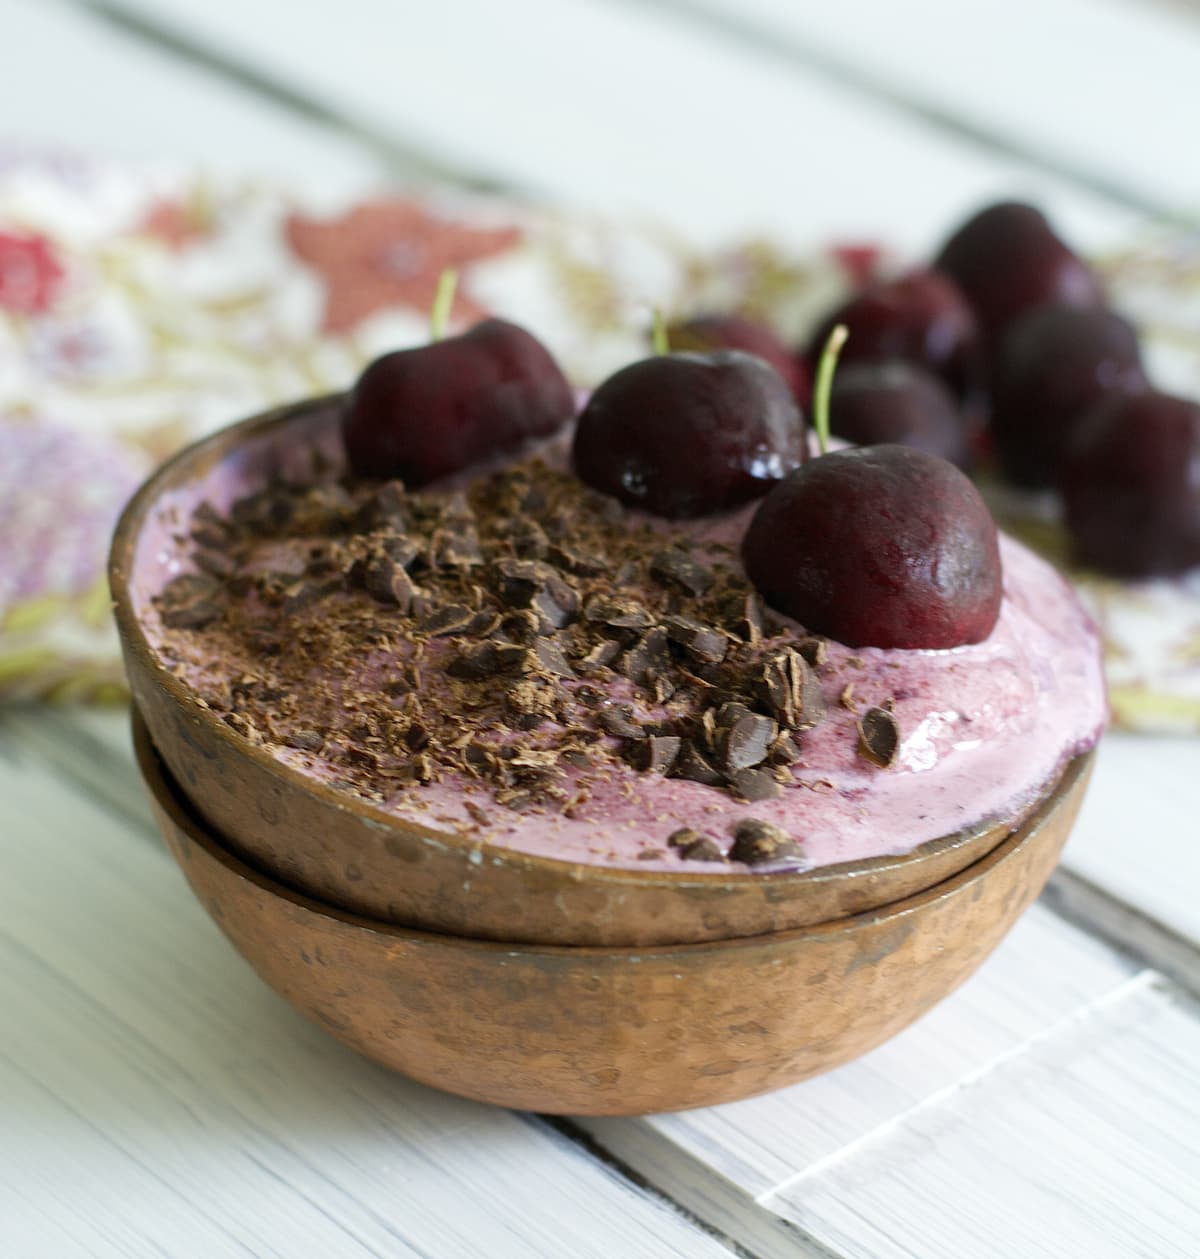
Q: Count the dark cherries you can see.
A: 9